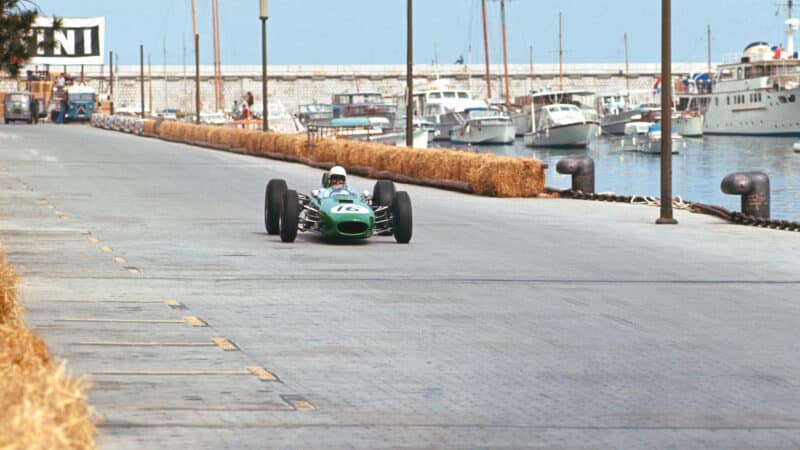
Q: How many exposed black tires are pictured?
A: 4